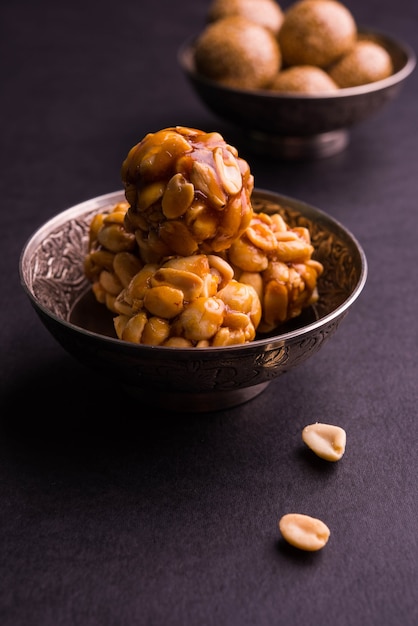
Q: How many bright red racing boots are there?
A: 0